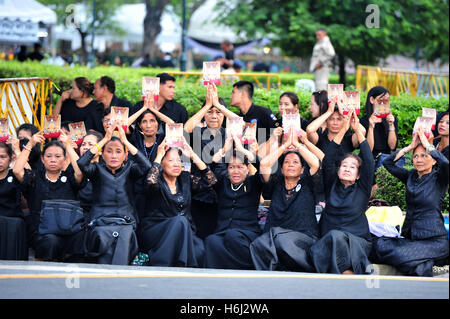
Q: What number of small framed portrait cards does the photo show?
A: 15